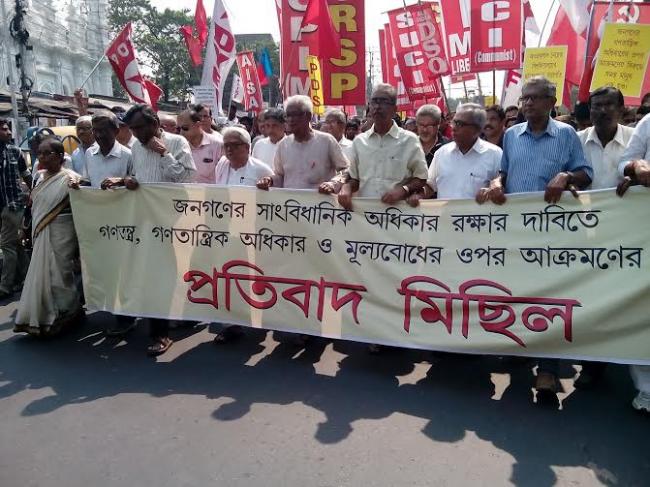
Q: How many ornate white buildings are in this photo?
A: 1